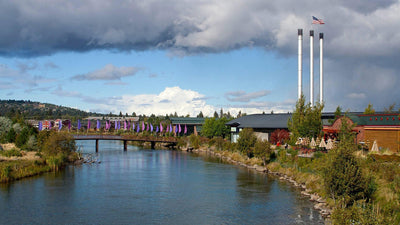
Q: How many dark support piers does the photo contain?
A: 3